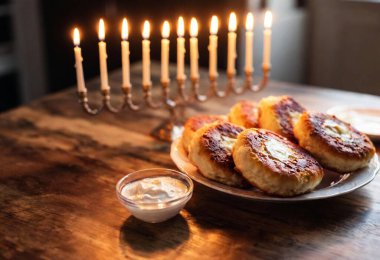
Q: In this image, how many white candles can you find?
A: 11